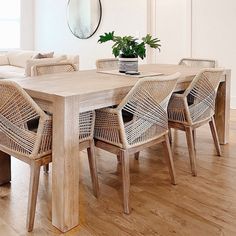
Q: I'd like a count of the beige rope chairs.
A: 6